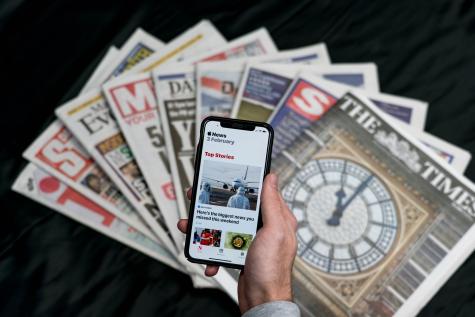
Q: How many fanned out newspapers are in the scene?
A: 9